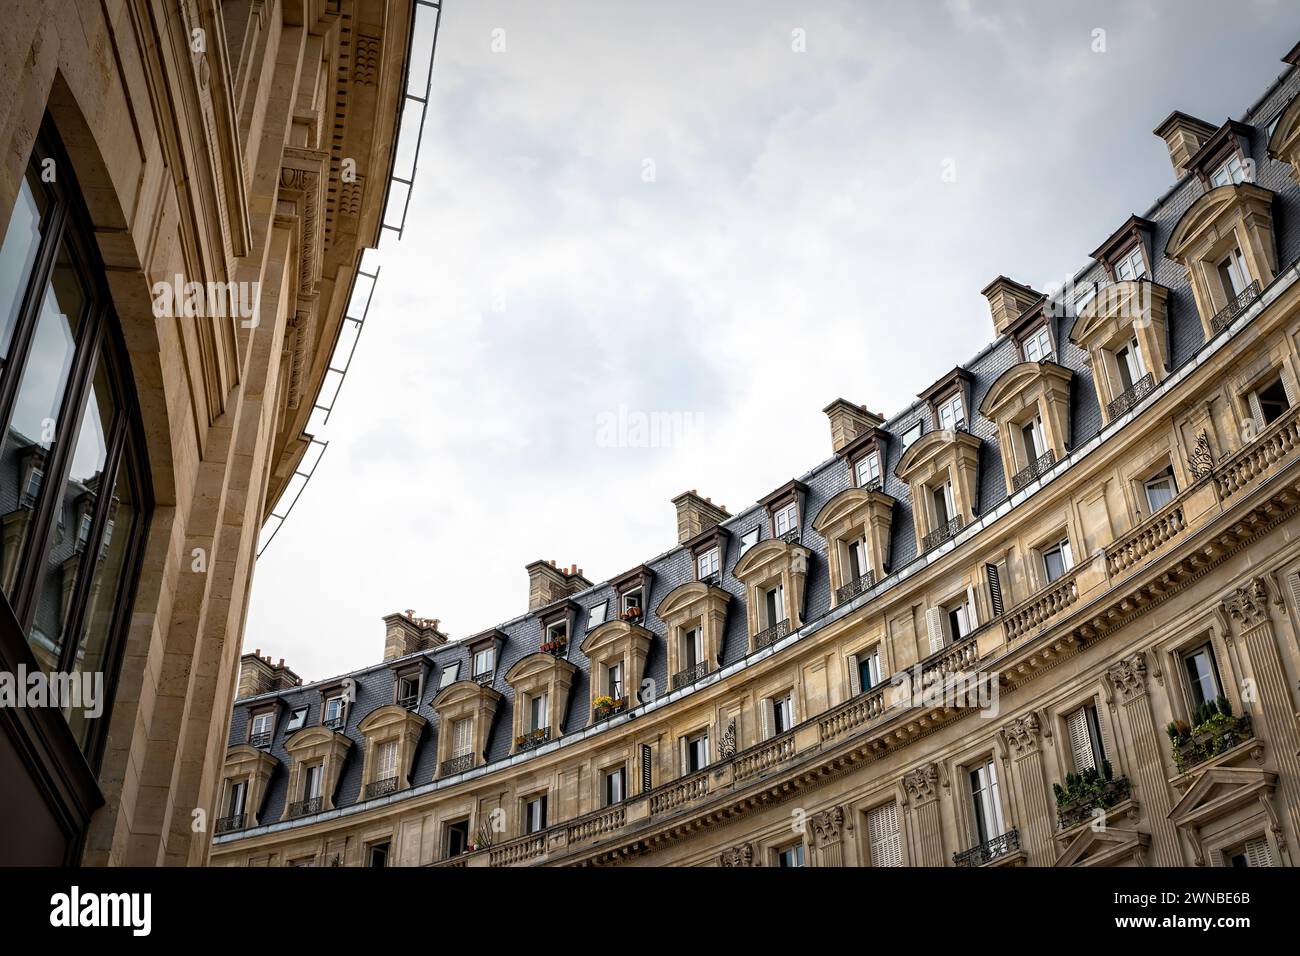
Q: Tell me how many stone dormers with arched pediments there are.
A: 14